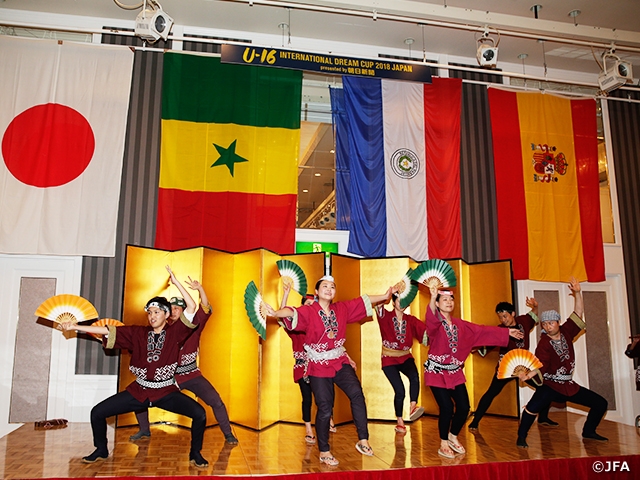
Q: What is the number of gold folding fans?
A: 3